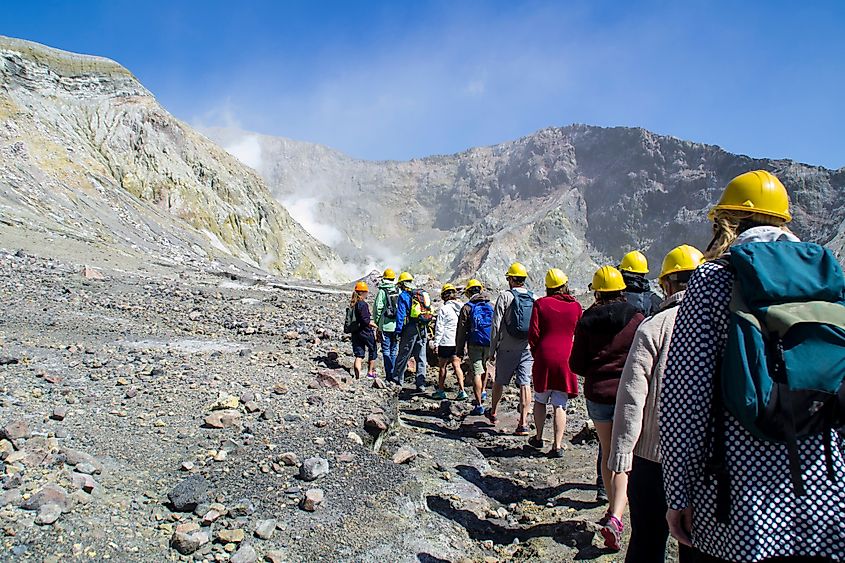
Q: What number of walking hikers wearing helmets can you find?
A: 11